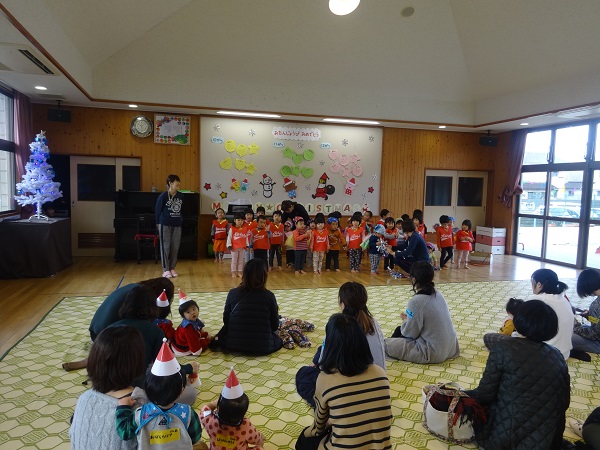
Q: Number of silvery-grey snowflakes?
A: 11